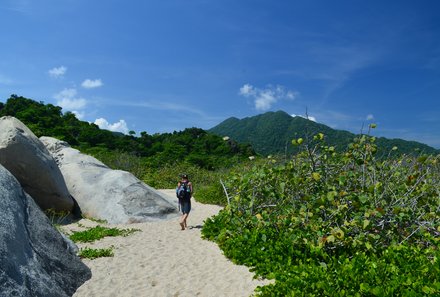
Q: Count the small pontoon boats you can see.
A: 0